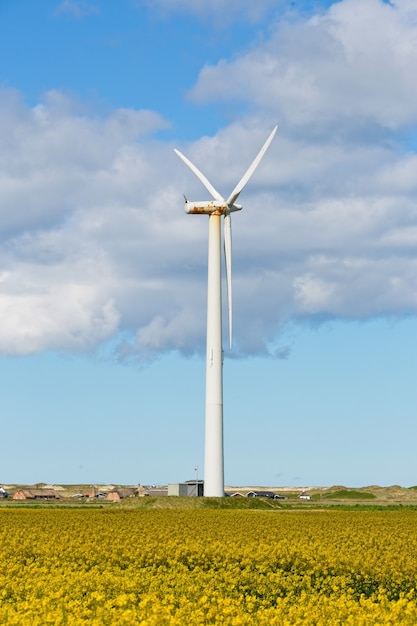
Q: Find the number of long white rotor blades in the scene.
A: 3